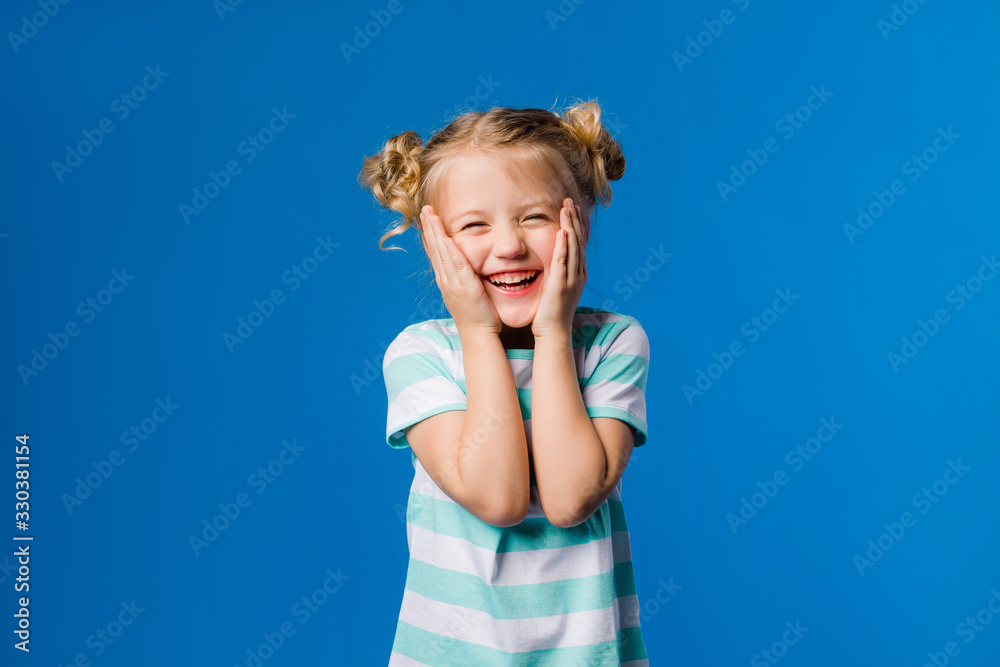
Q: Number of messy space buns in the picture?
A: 2